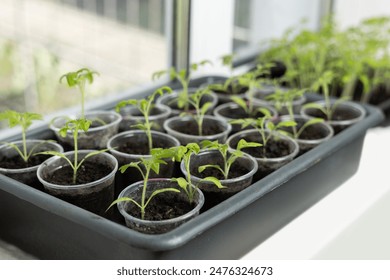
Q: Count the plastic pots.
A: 15